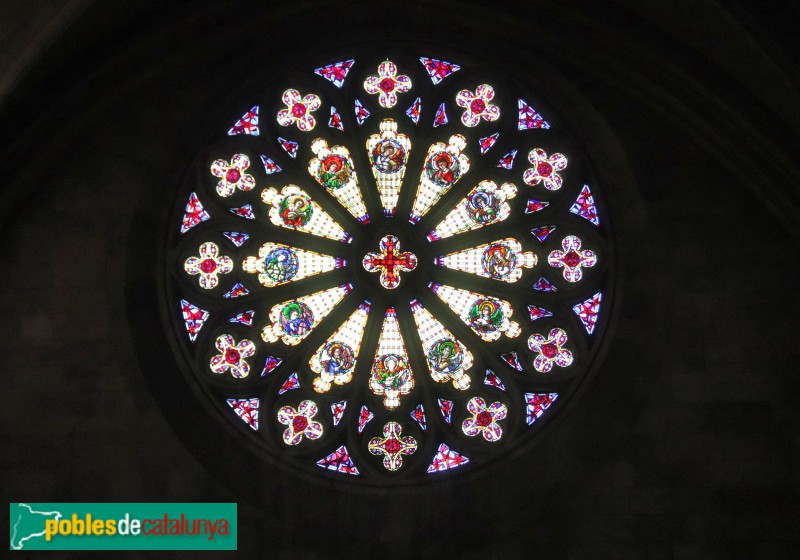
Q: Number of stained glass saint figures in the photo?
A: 12